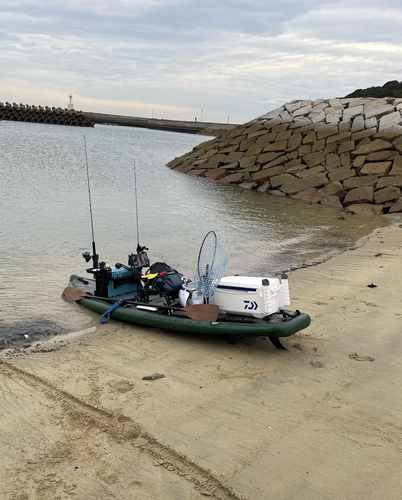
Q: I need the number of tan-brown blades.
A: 2